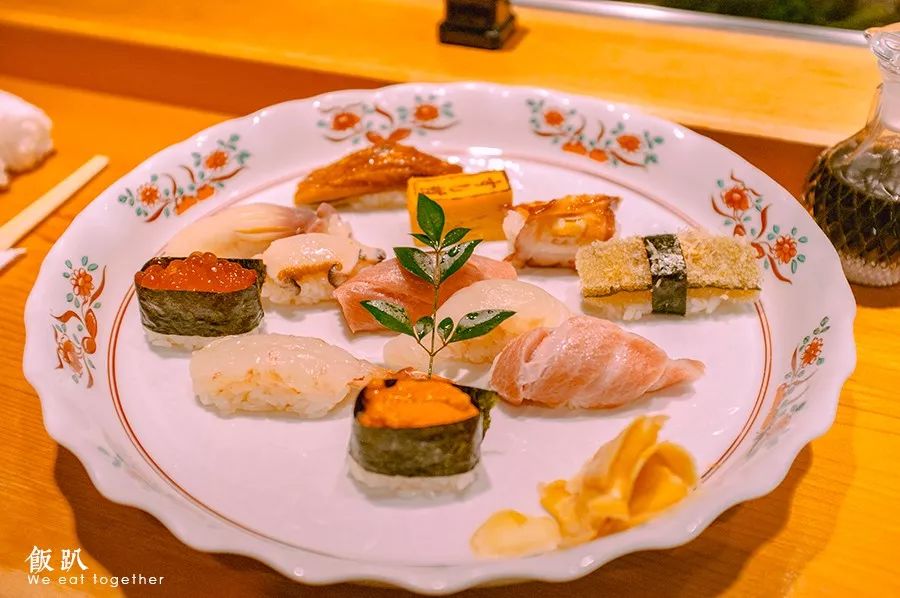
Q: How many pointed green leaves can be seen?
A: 9